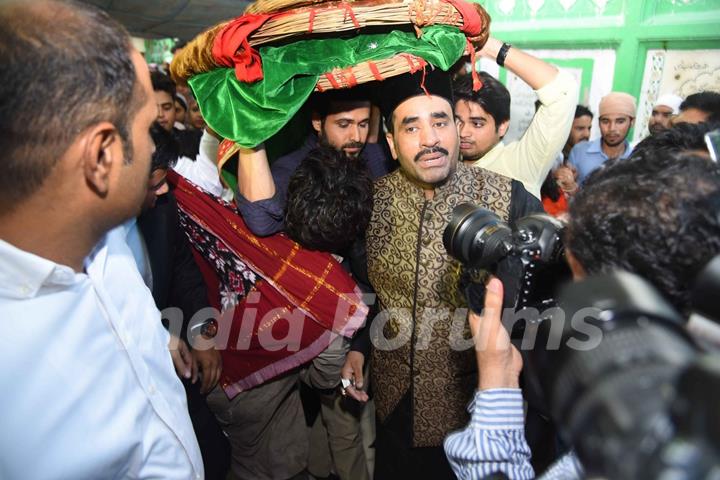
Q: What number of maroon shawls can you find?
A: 1